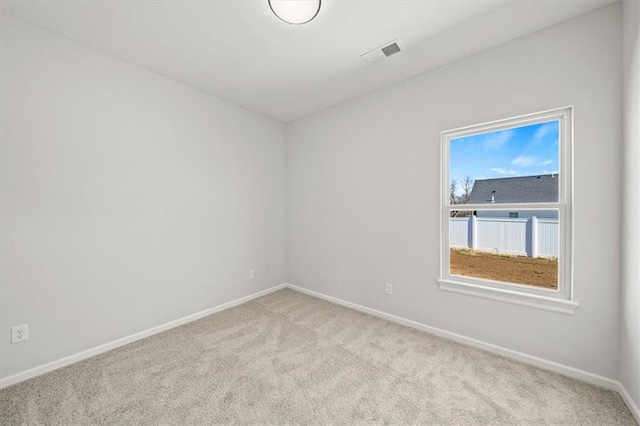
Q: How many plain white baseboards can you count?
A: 3